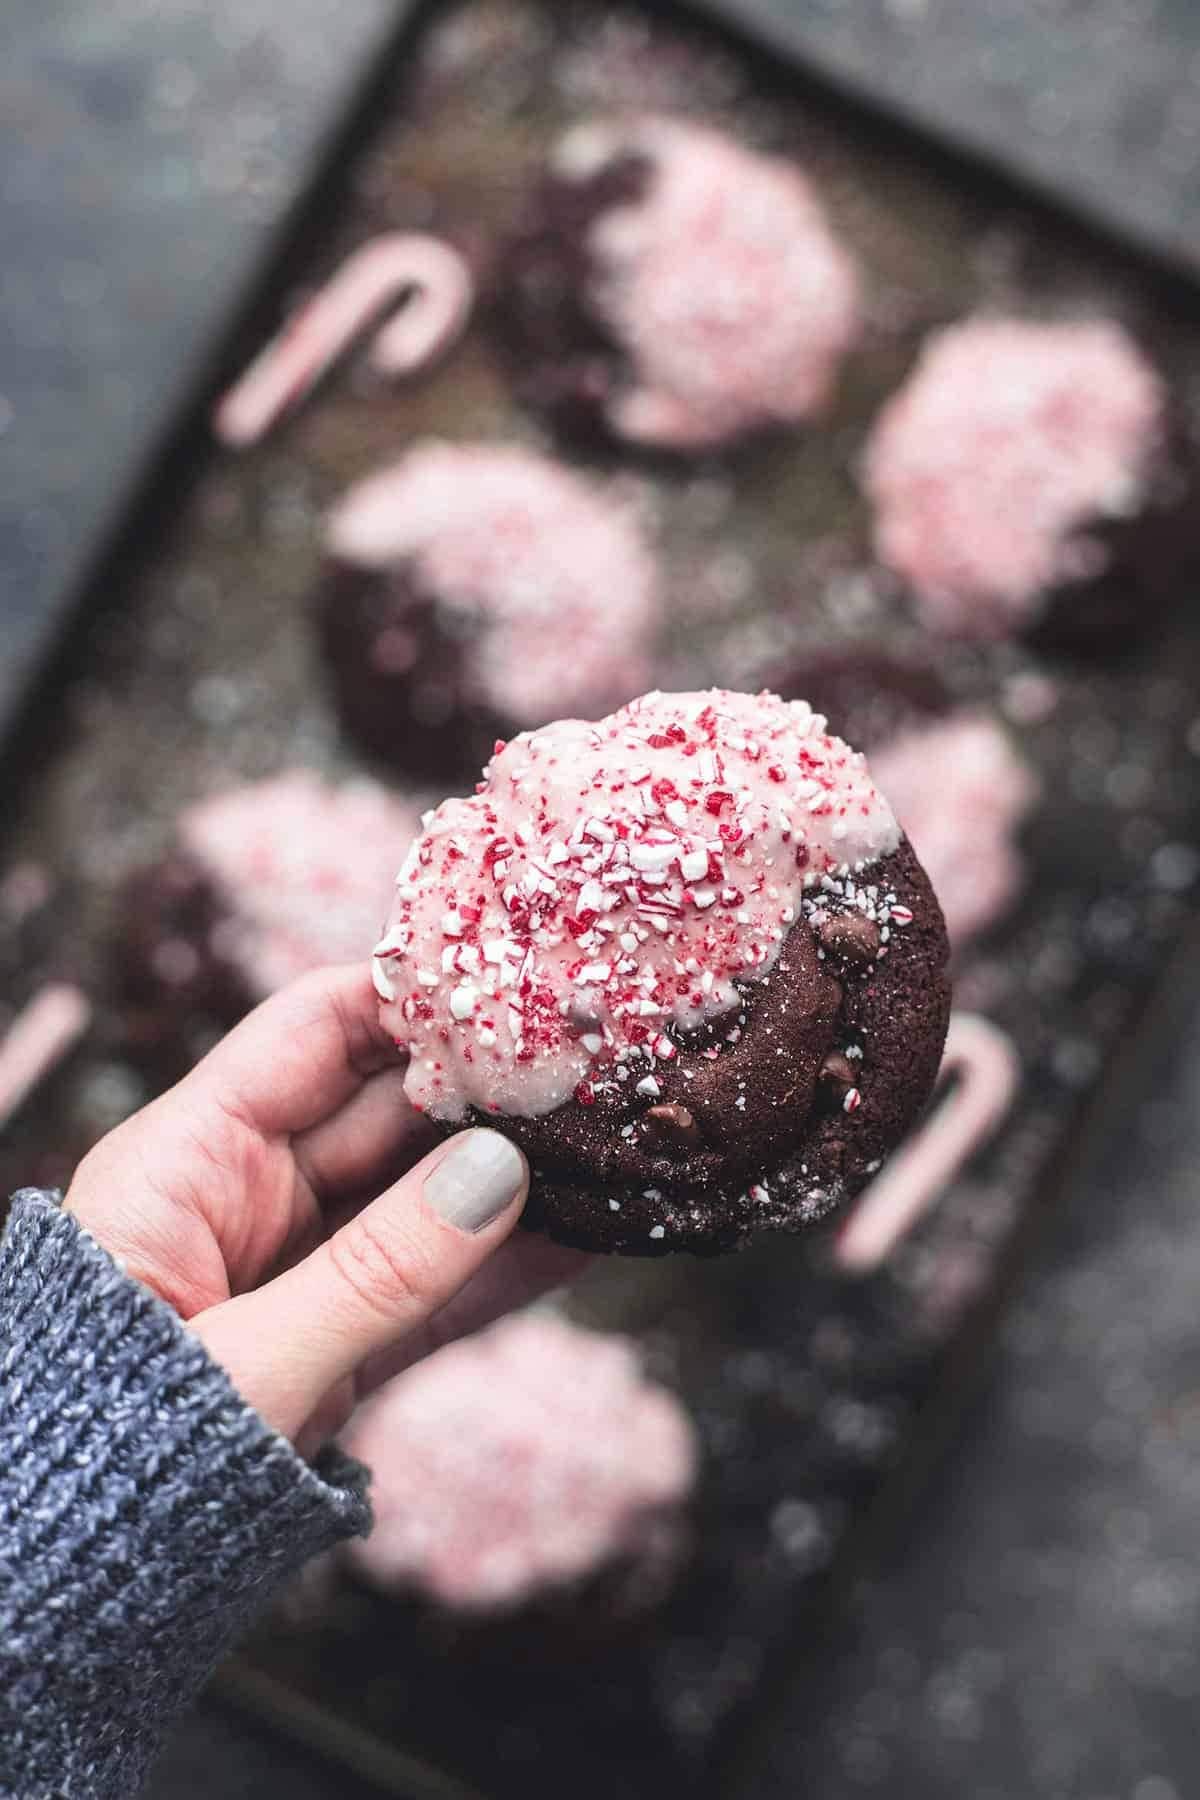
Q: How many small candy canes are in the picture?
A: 3